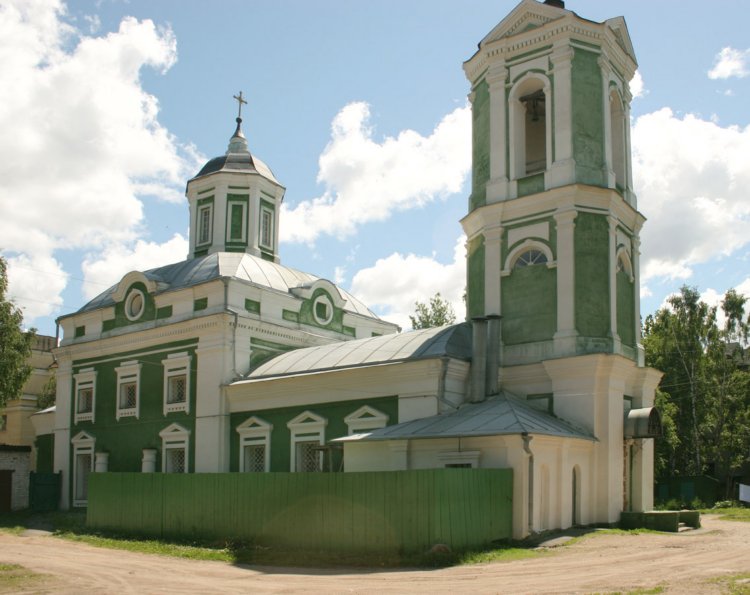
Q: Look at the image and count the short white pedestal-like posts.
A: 2